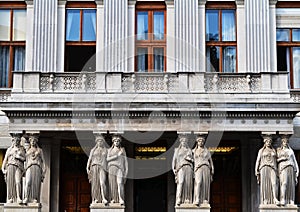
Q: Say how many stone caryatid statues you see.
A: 8